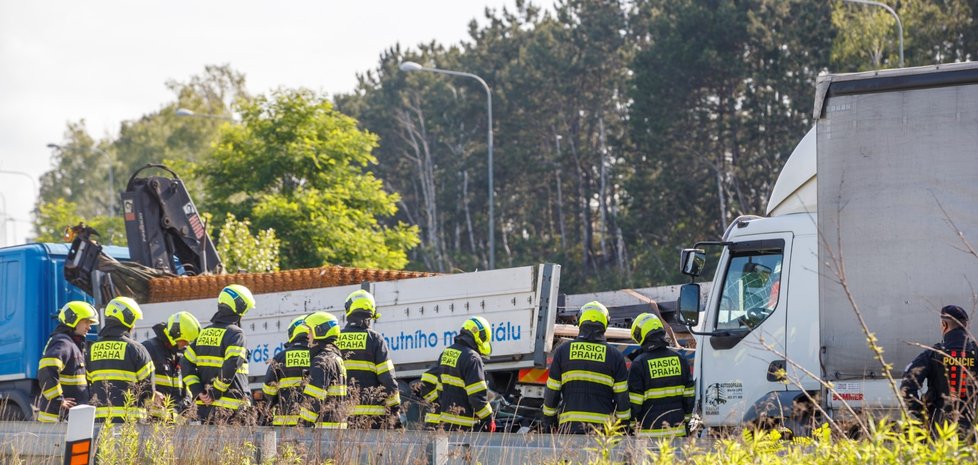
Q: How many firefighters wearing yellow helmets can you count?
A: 10